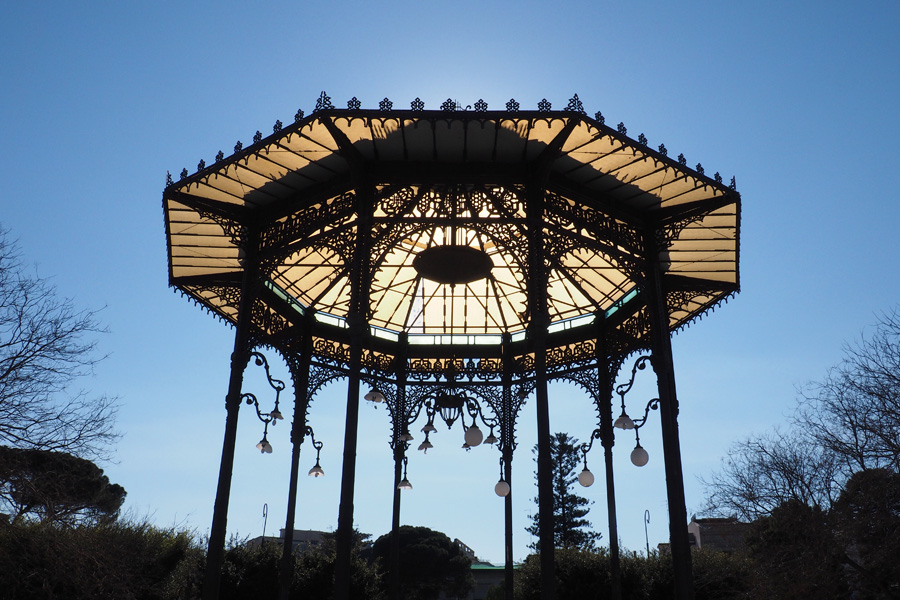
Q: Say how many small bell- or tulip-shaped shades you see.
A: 11